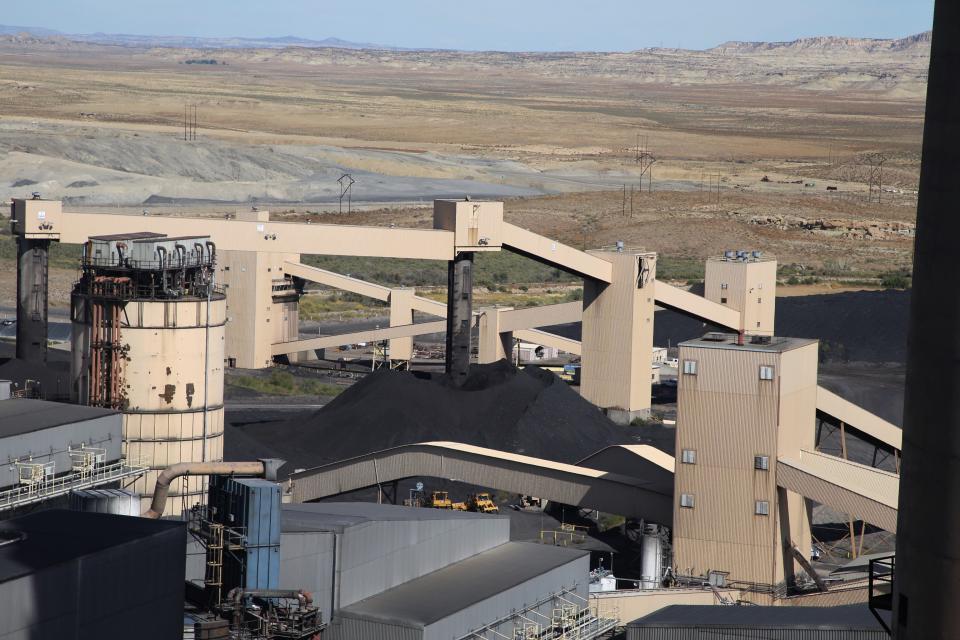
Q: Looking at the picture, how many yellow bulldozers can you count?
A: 2